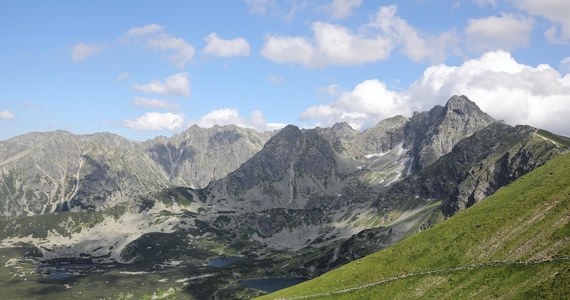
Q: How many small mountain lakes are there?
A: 3